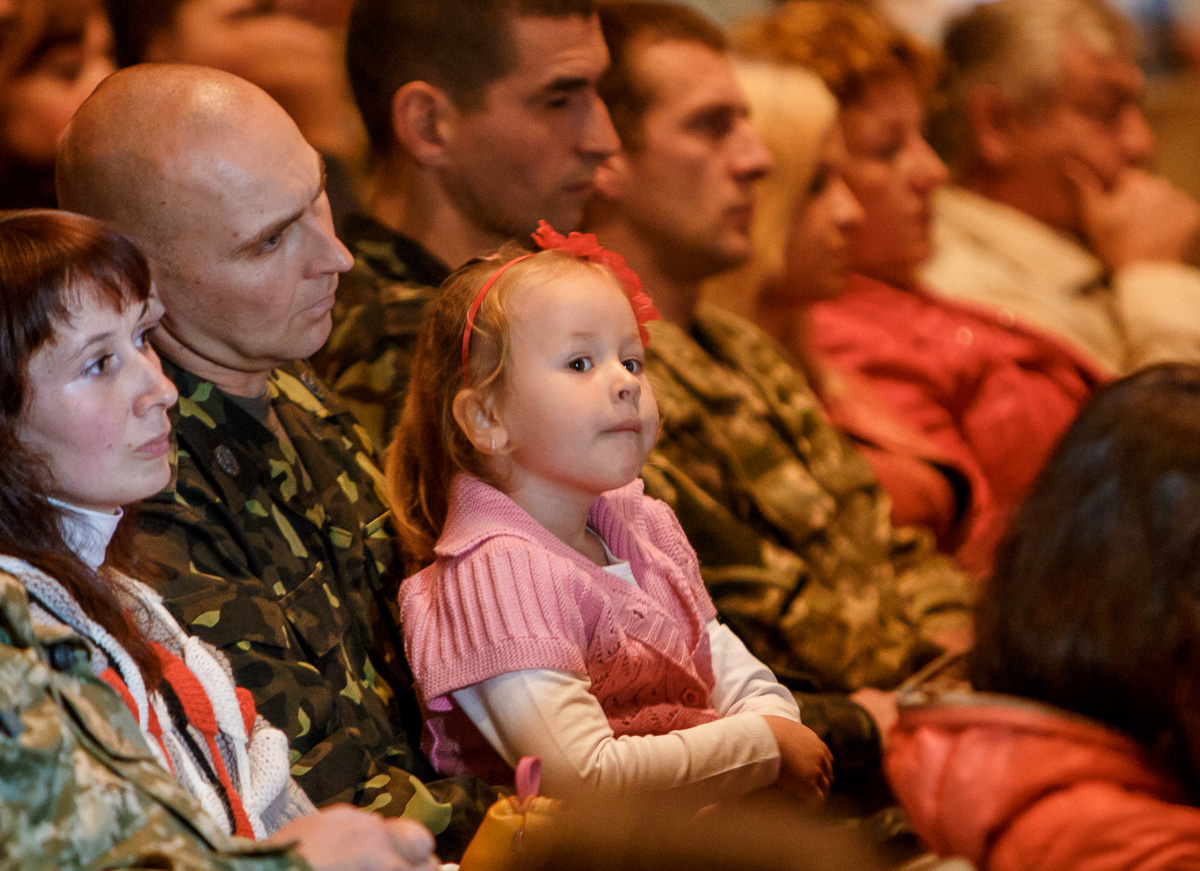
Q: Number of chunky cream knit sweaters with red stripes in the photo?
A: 1